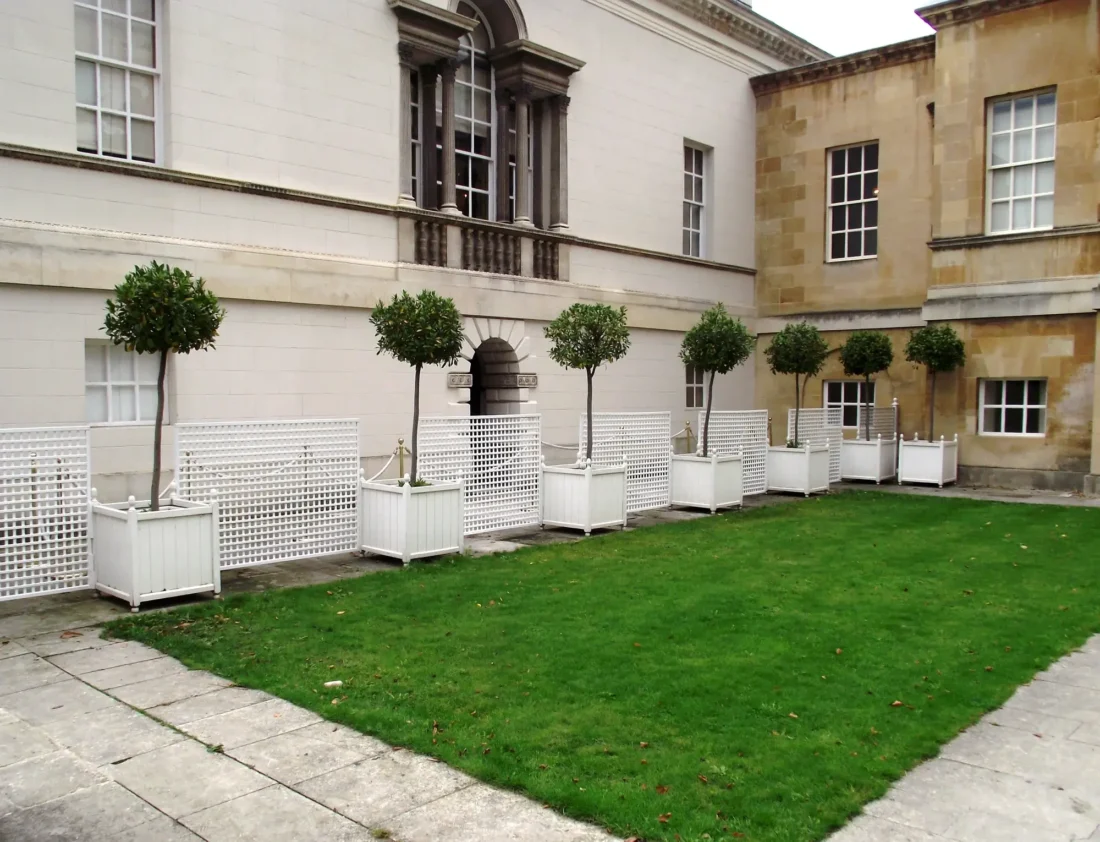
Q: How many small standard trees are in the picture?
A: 7